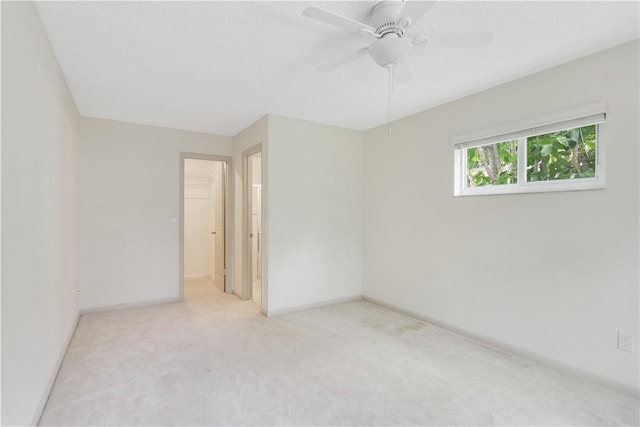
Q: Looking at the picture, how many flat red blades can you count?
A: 0